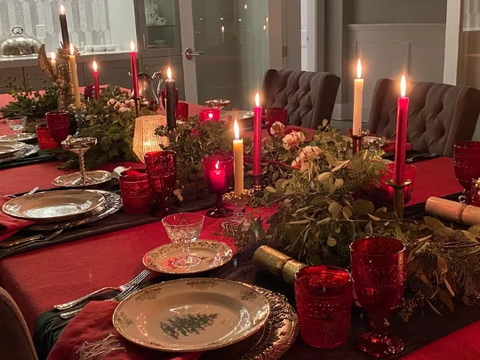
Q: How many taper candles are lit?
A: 10